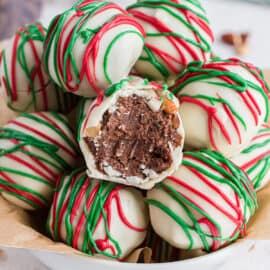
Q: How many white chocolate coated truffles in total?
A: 9